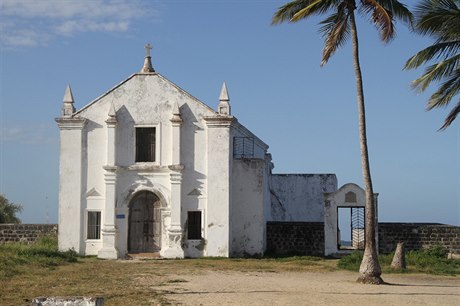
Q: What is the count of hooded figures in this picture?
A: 0